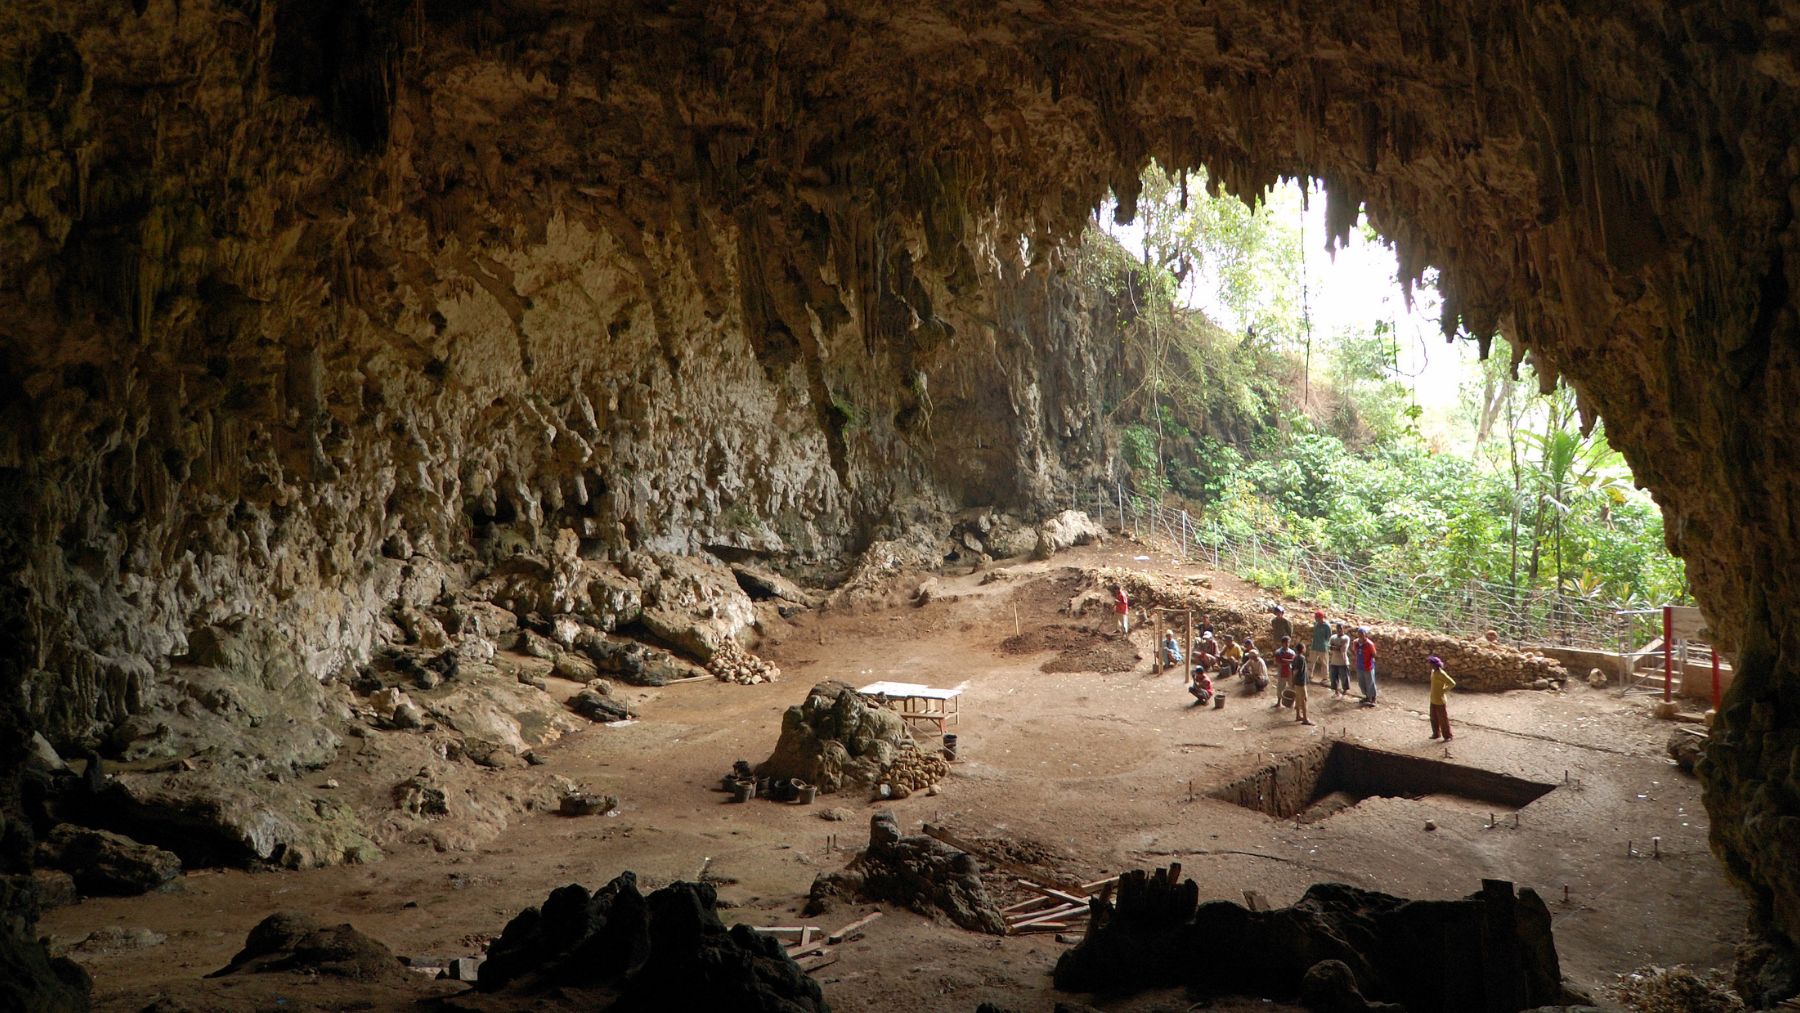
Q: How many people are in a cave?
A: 15